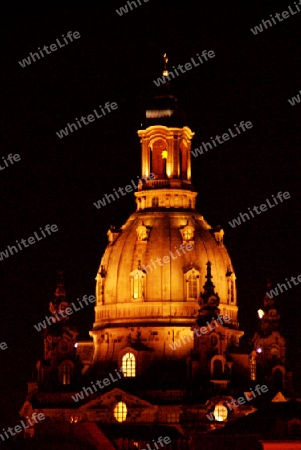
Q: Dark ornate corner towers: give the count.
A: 3